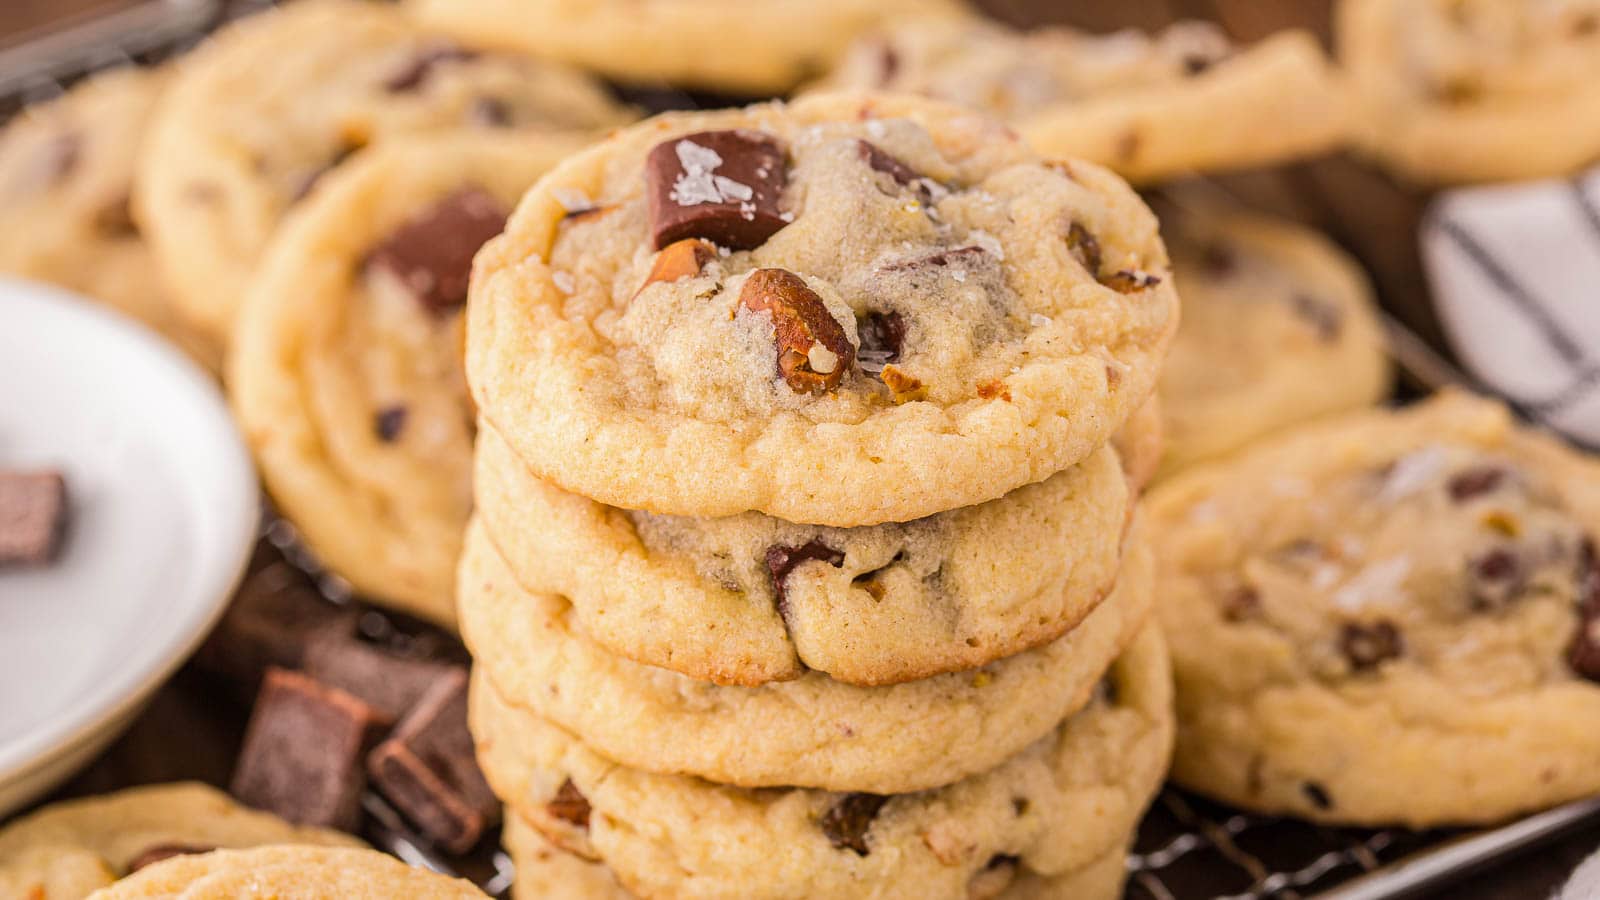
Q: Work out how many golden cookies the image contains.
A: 15